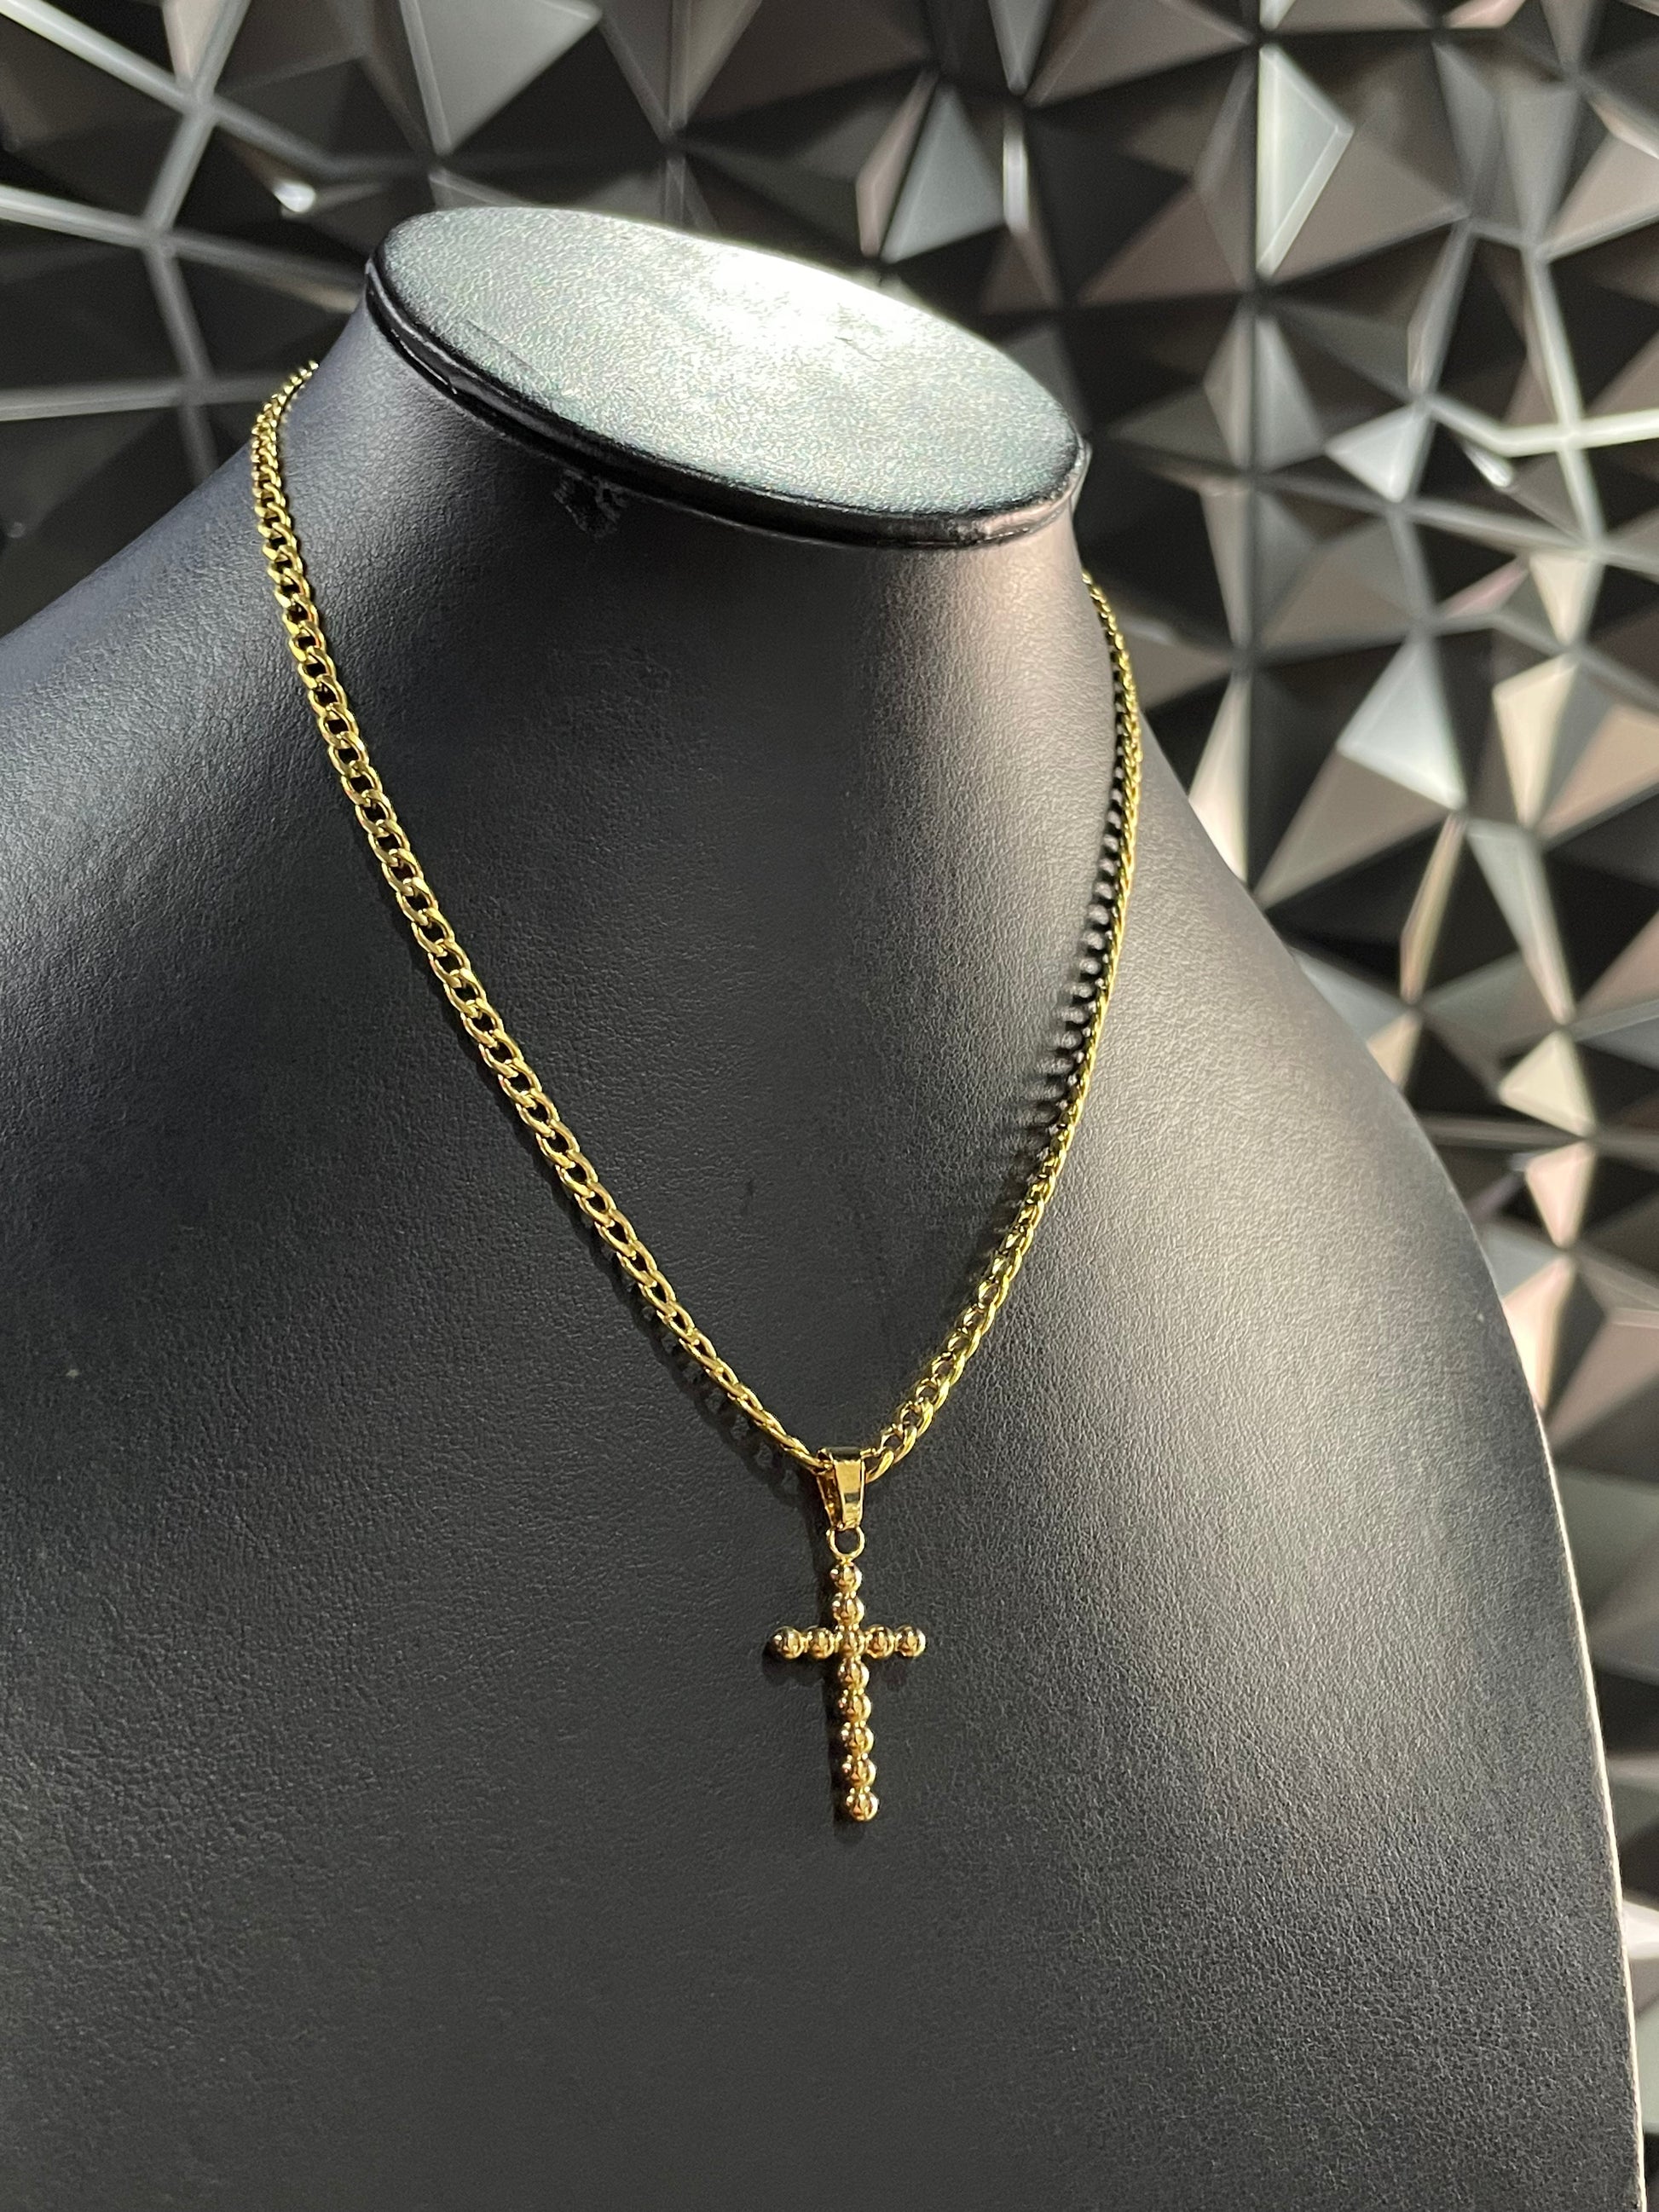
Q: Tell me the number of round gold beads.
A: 12